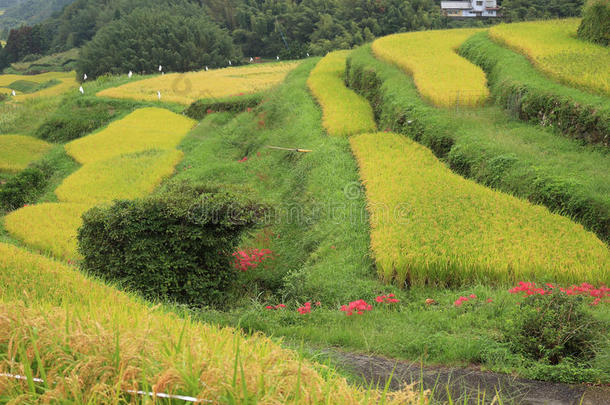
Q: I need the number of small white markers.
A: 11